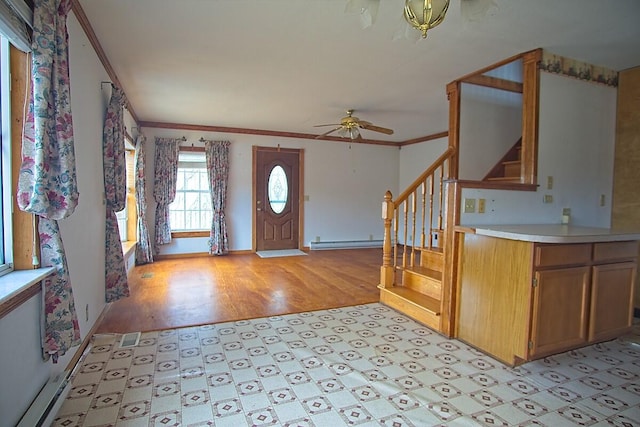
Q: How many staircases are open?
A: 1